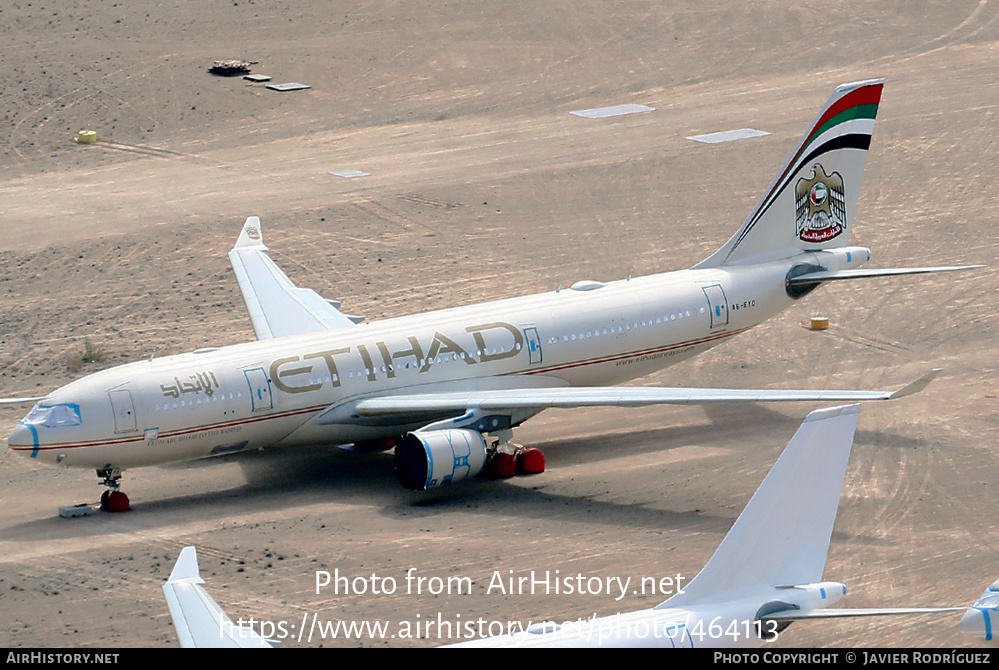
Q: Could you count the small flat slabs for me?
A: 5